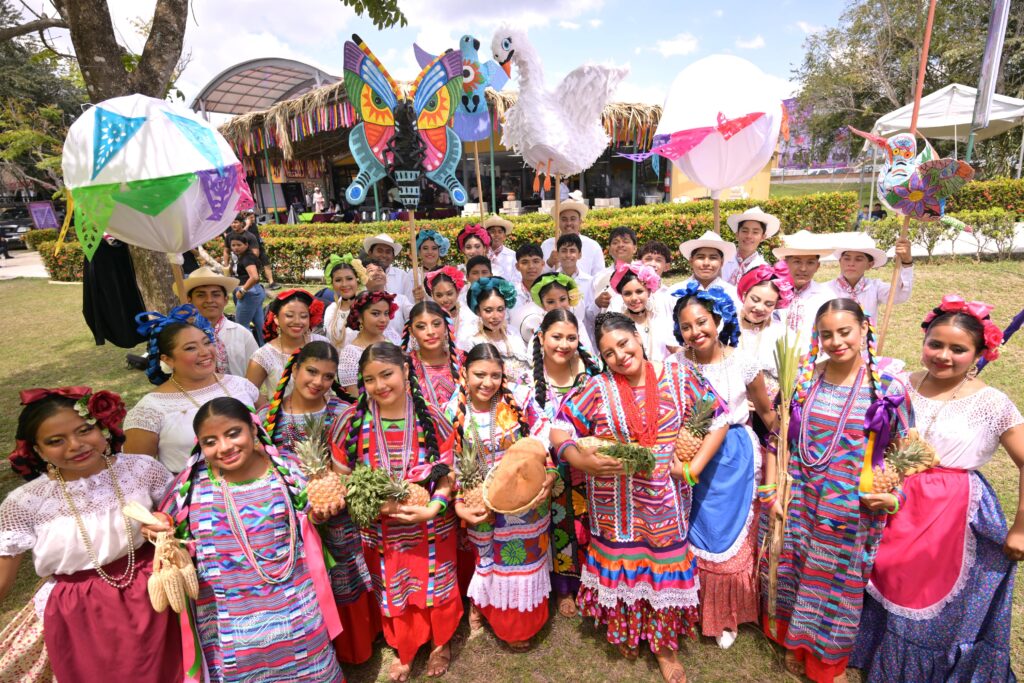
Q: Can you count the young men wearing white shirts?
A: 14